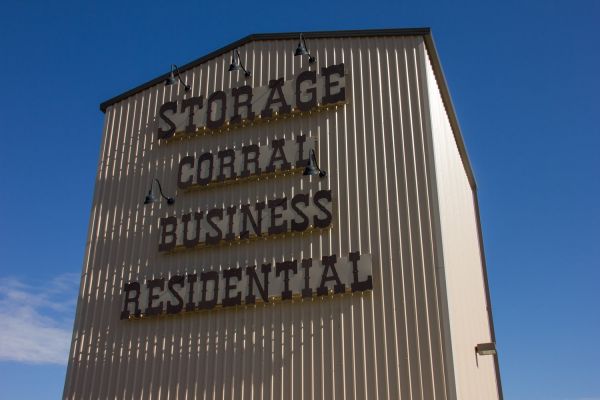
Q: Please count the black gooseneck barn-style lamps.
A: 5